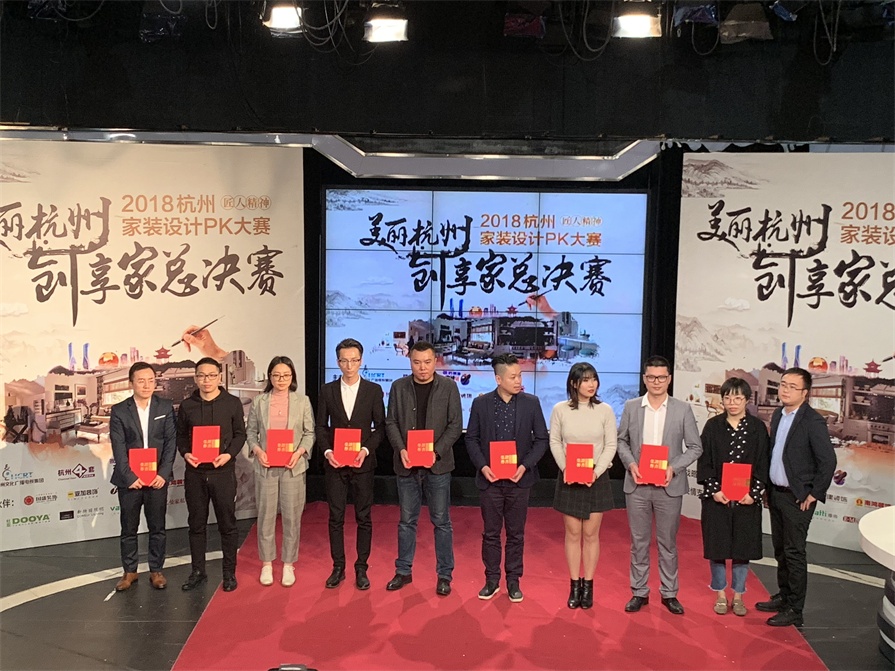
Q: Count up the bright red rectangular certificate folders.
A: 9